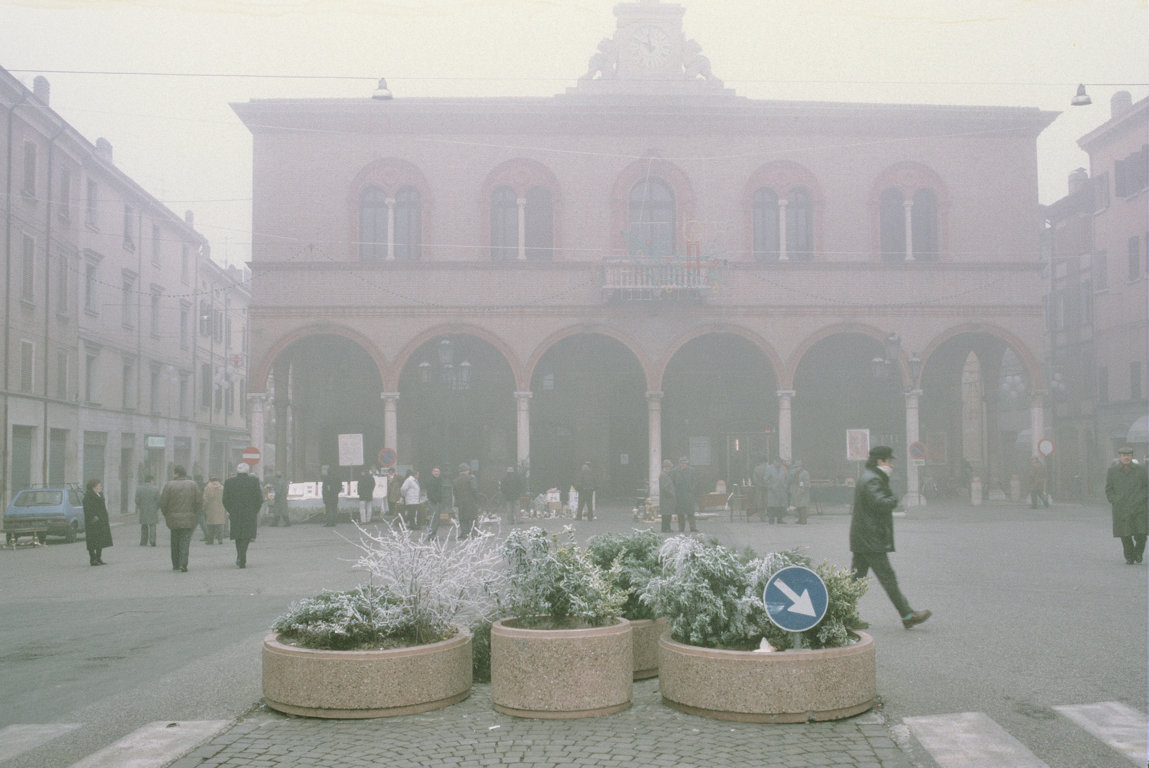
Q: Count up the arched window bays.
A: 5